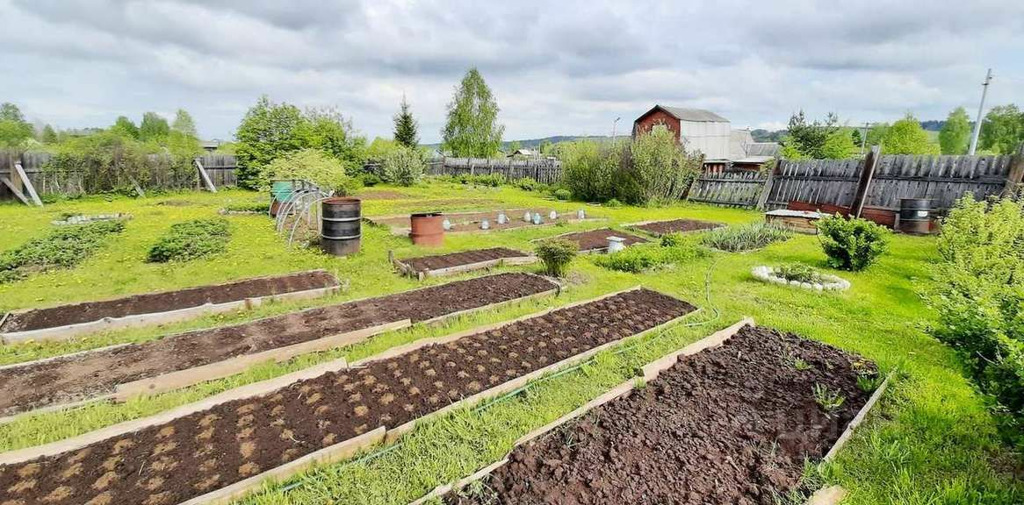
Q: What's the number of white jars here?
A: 7